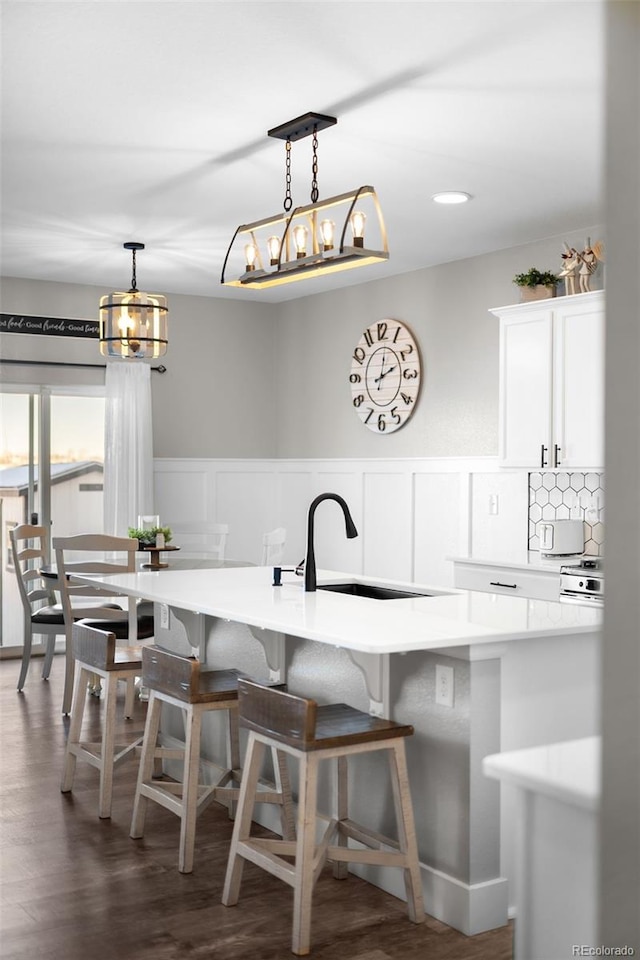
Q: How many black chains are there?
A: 3